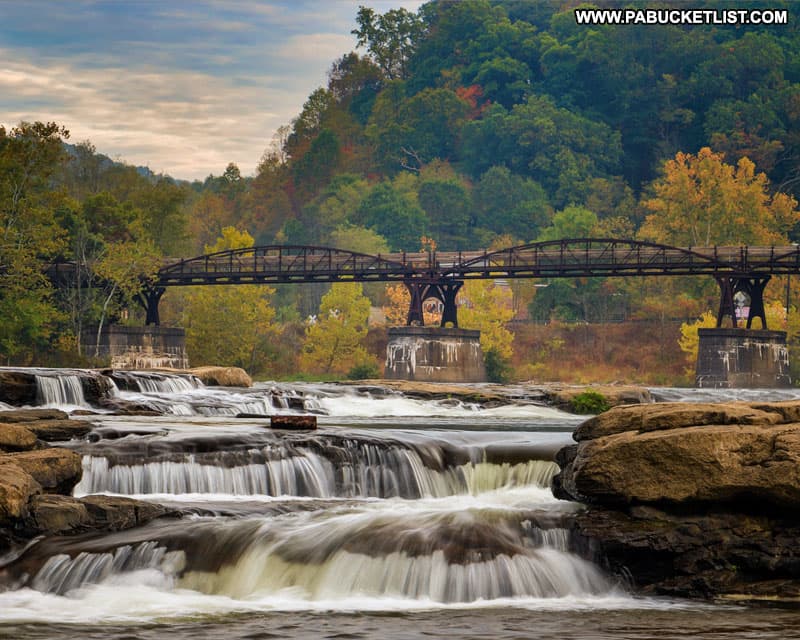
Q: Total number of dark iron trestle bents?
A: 3